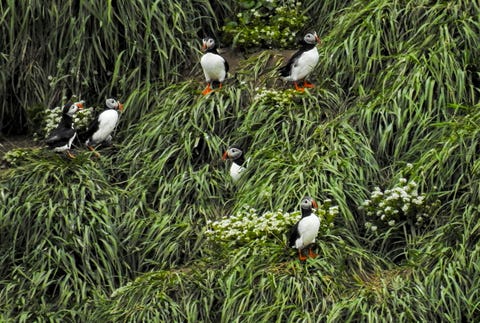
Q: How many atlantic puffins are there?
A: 6